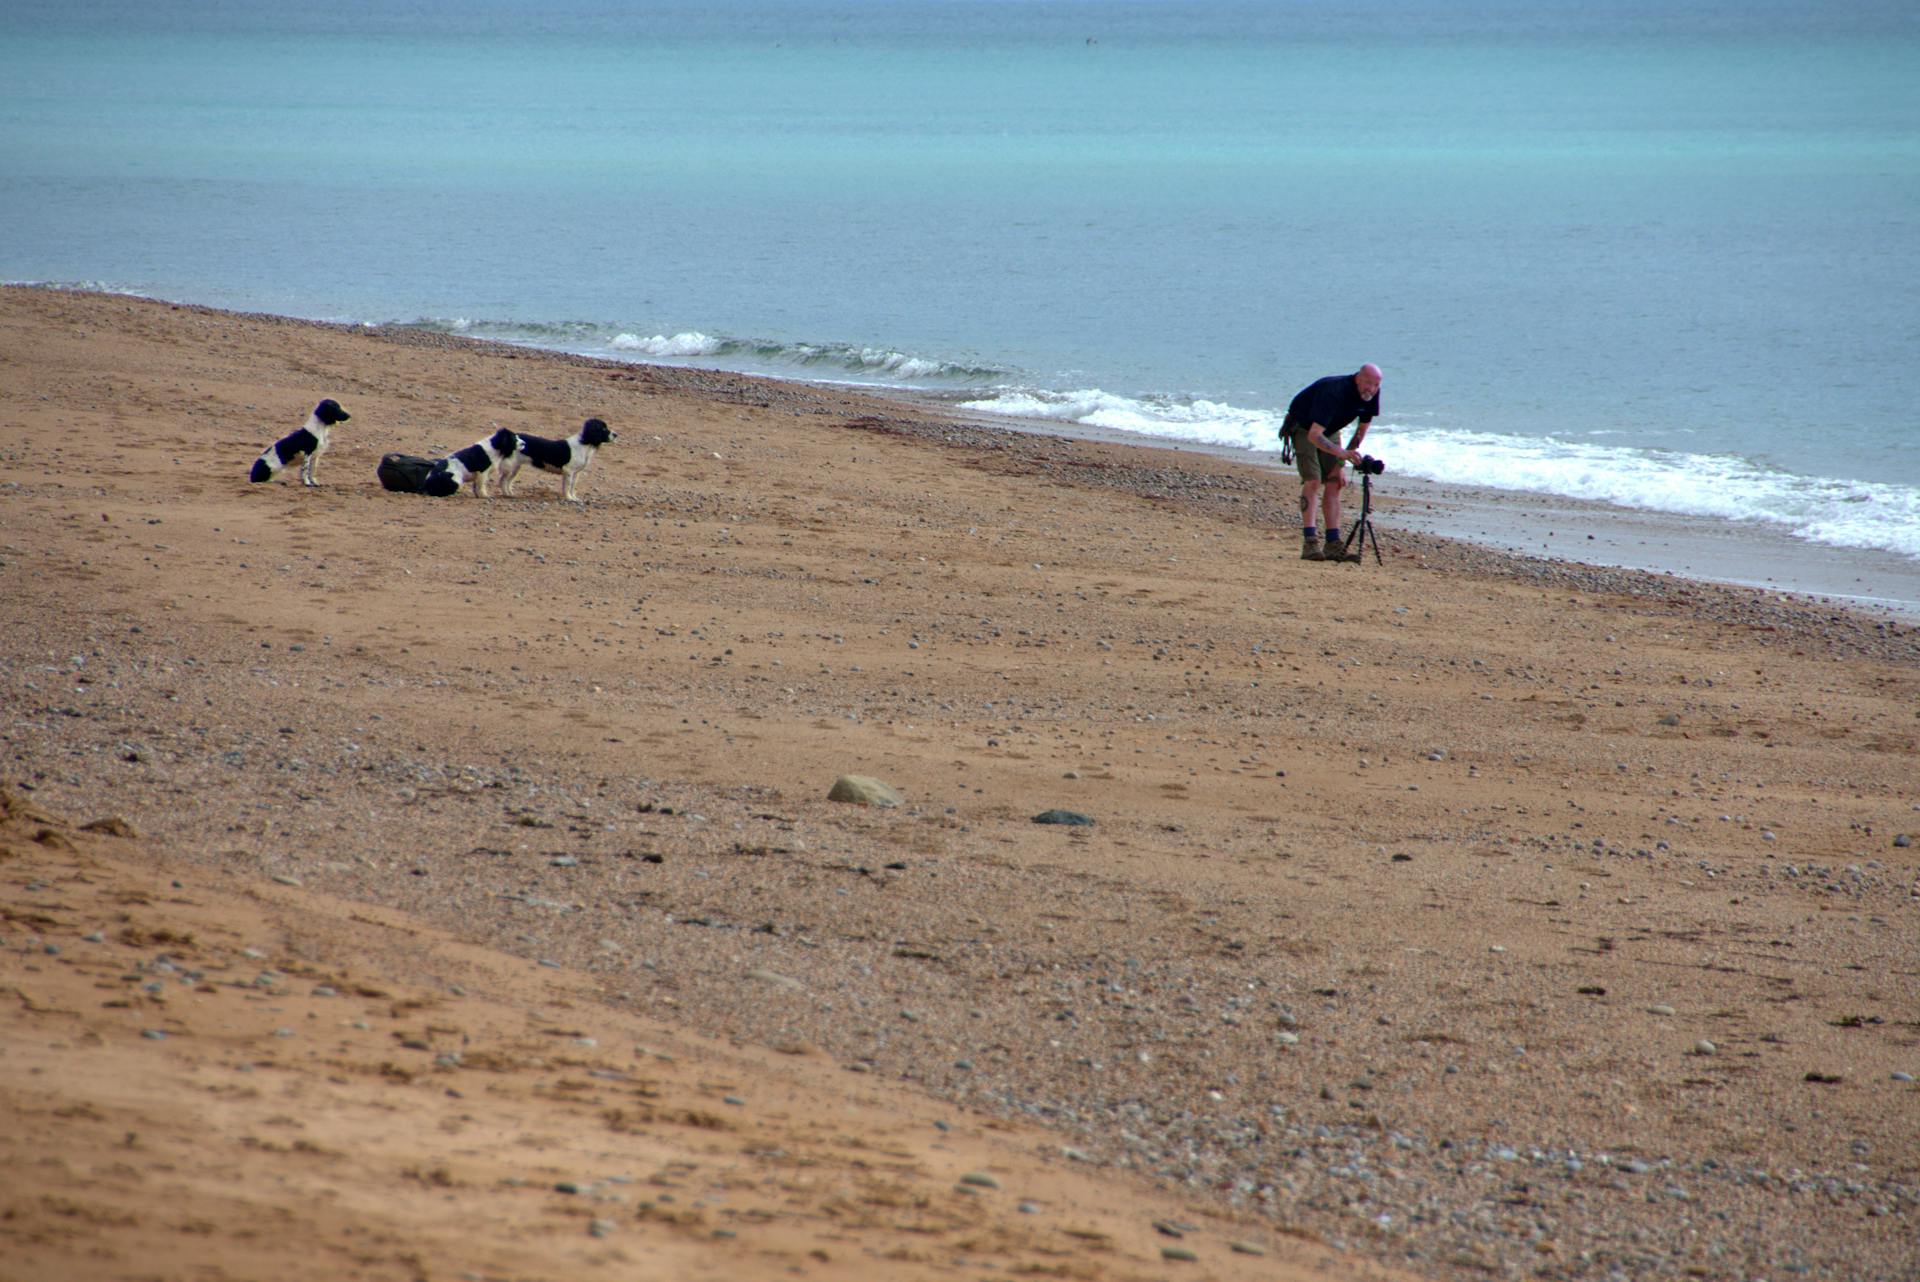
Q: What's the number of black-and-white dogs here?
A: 3